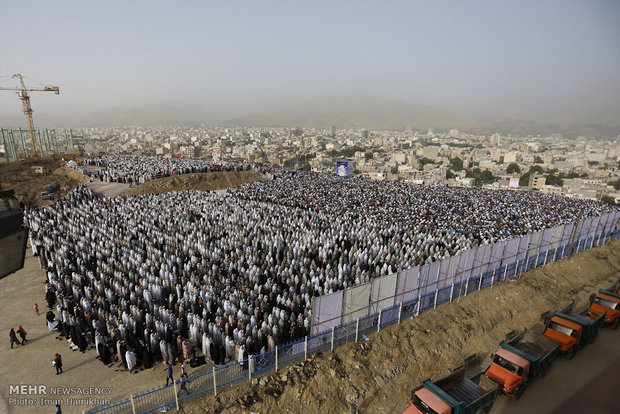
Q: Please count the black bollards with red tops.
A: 0